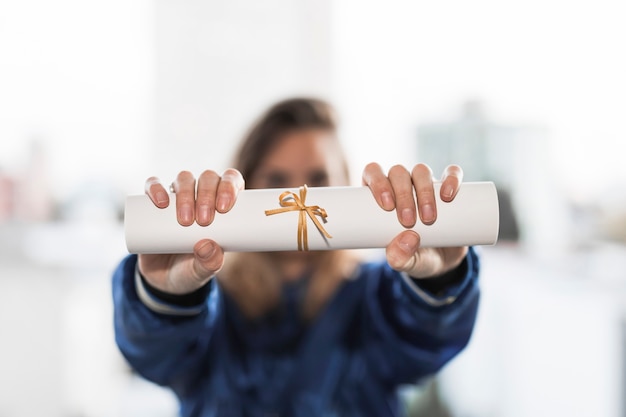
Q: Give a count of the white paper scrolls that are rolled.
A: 1